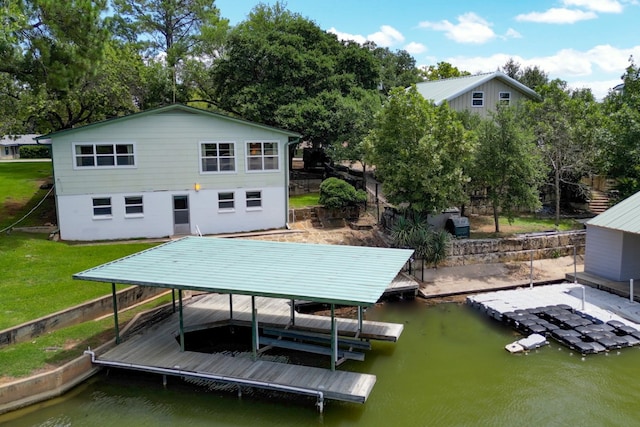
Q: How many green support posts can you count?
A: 8